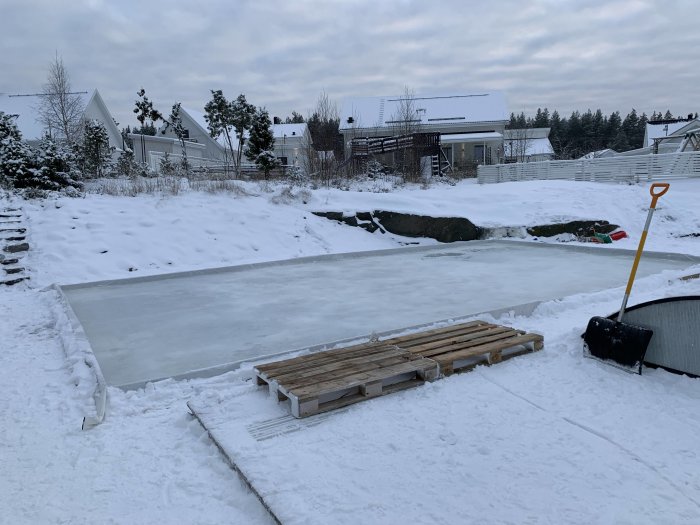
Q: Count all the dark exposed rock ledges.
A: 2